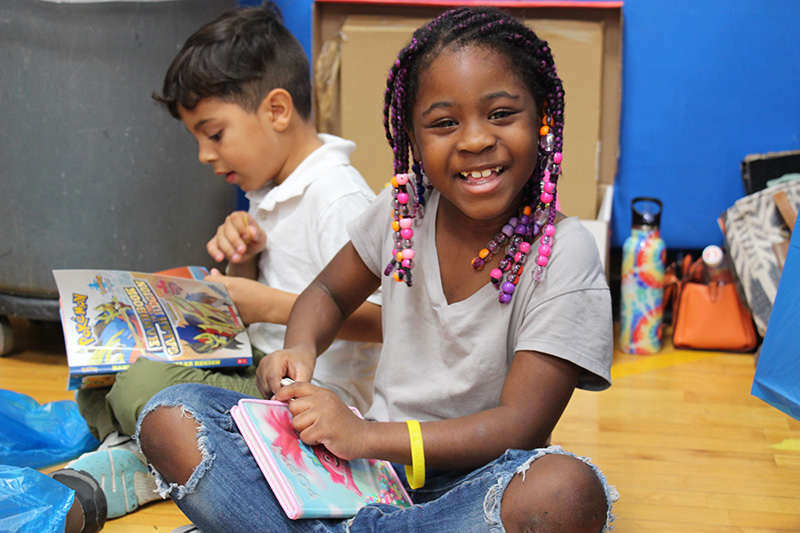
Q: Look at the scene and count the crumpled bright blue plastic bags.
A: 2